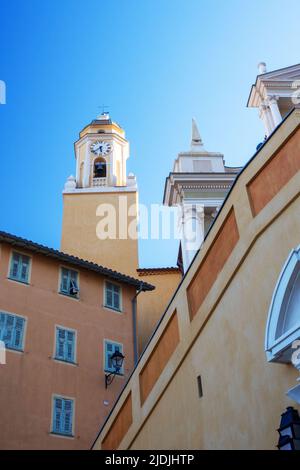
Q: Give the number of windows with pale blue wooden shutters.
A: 7